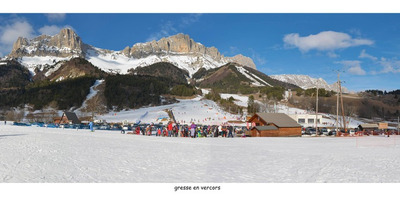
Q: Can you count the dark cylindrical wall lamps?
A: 0